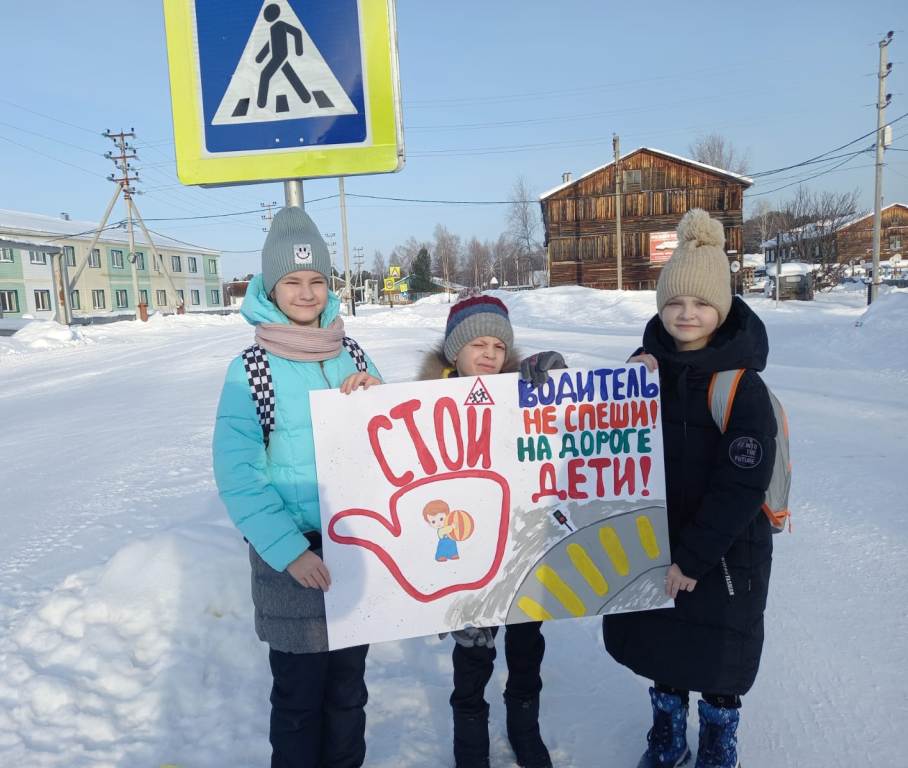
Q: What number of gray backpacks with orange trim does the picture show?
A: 1